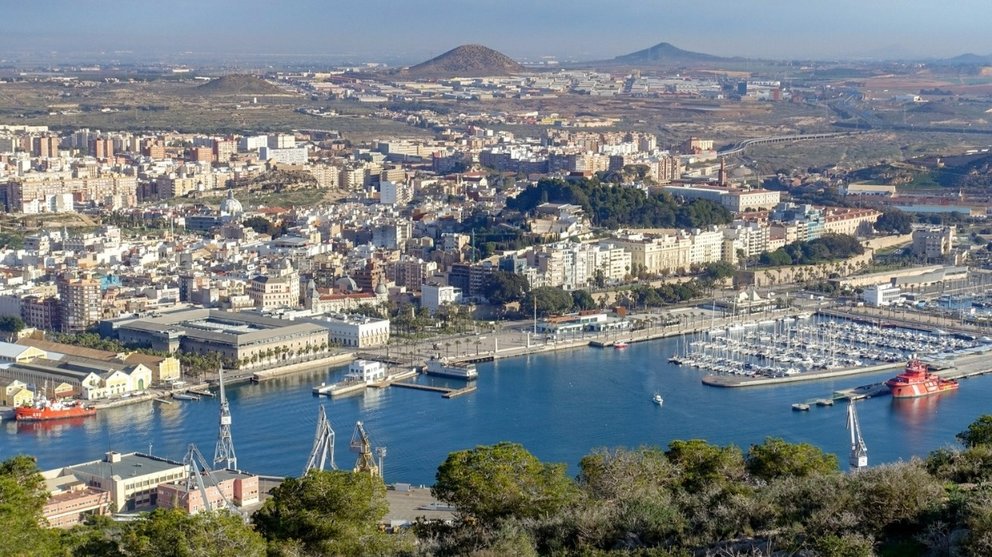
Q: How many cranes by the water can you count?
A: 5